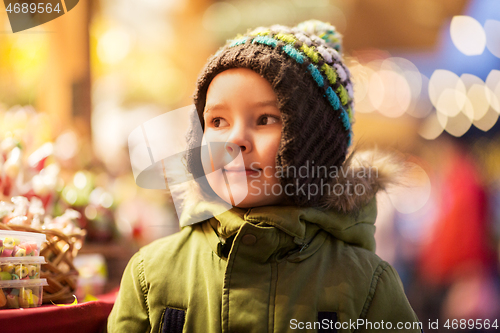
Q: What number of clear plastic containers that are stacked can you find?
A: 3